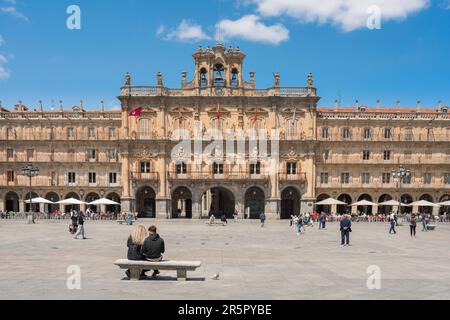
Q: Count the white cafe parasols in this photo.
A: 8